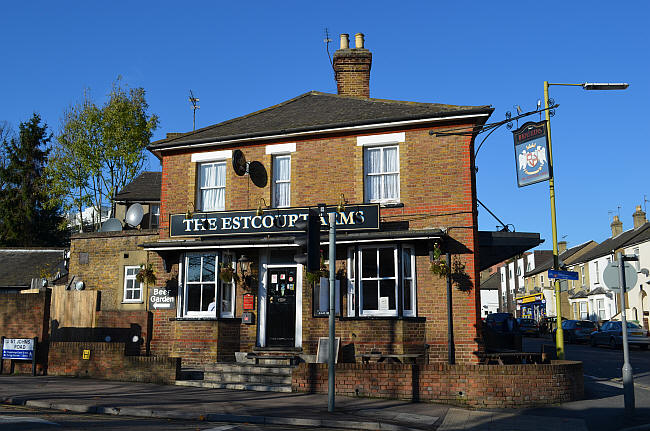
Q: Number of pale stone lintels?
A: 3